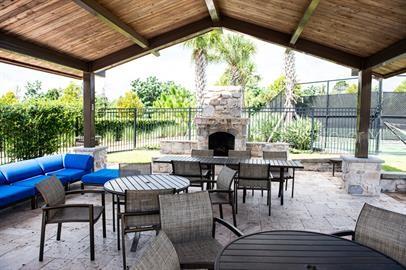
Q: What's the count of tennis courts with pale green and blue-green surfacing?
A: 1